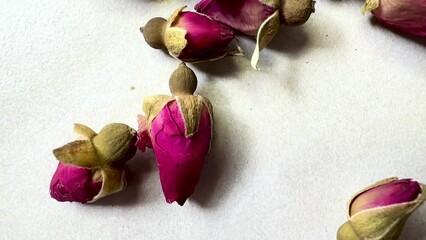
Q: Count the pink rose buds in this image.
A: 6